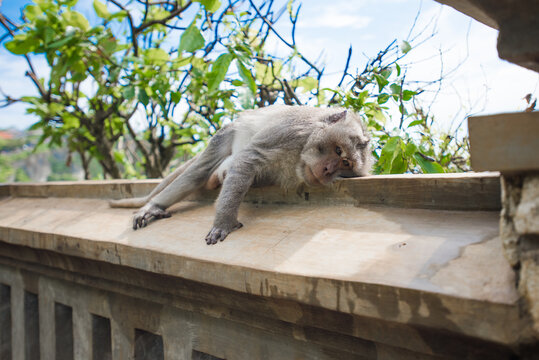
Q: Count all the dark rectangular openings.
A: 6